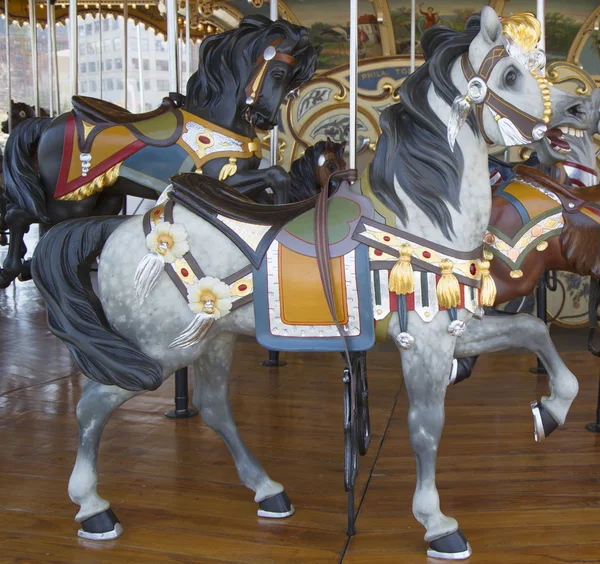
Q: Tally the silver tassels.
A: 4